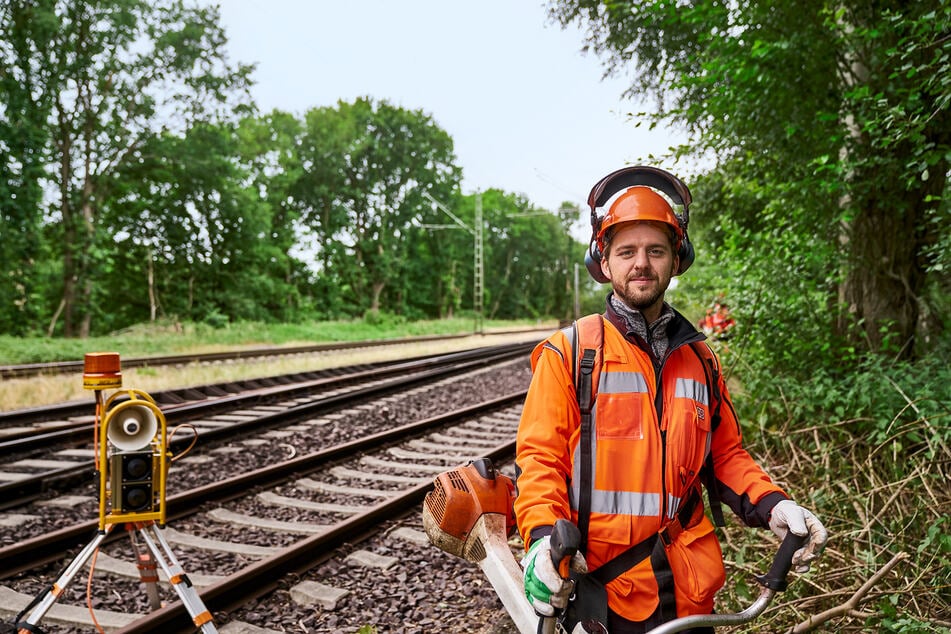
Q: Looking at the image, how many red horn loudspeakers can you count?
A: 0